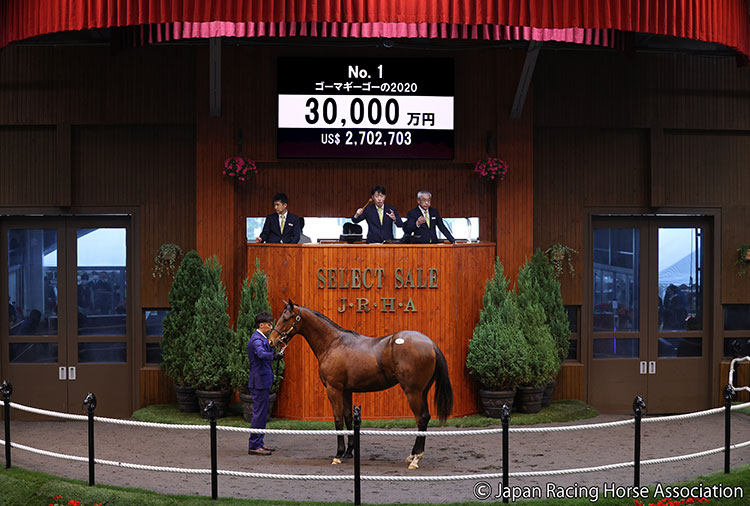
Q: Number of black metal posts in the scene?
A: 7